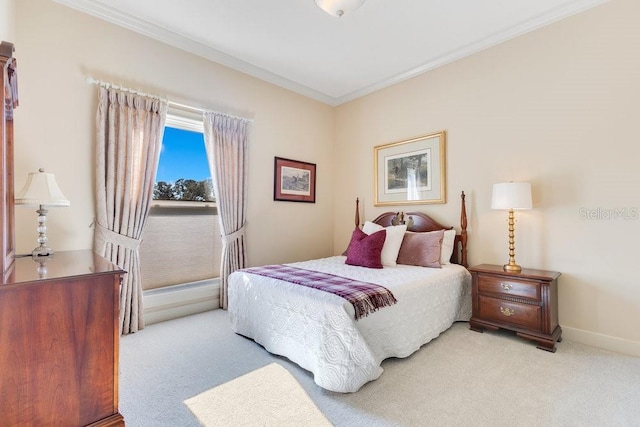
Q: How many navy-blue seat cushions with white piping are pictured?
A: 0